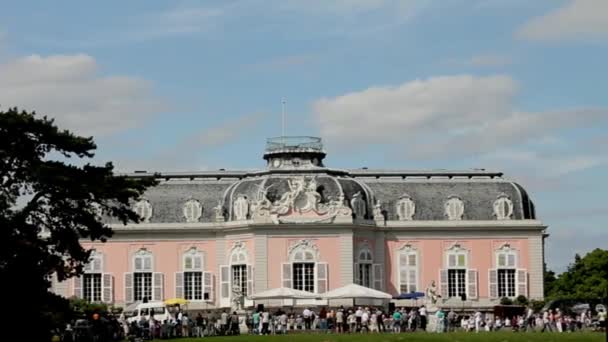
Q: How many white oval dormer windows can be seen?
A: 7